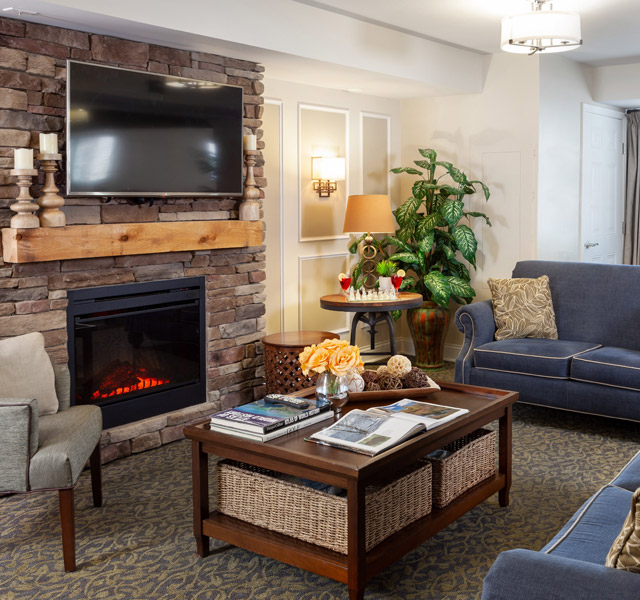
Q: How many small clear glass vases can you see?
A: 1